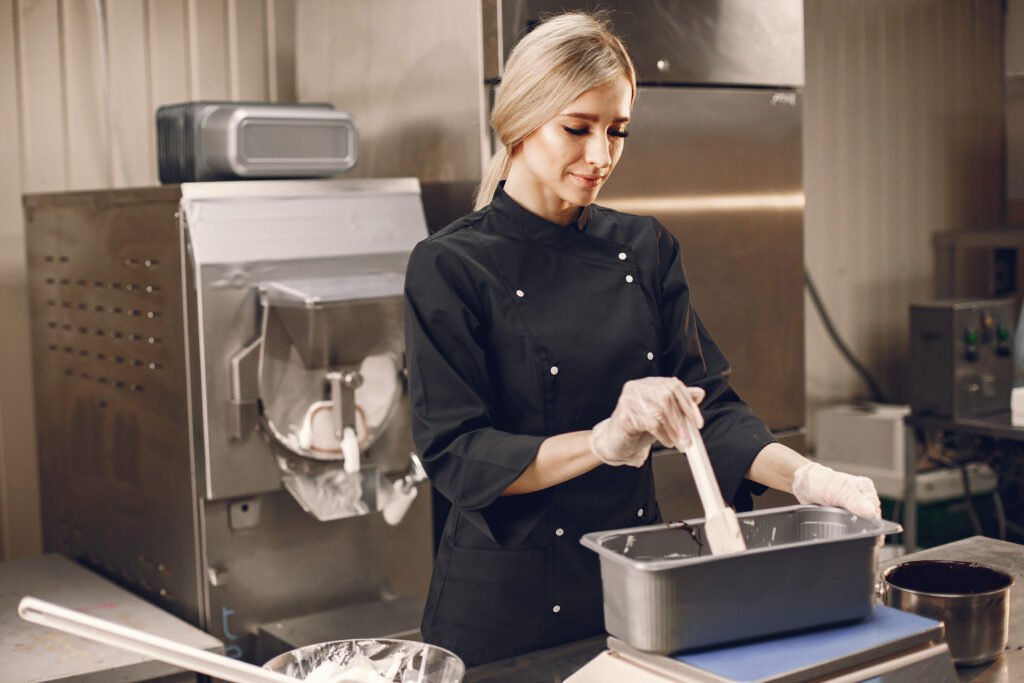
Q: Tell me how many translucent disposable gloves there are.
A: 2